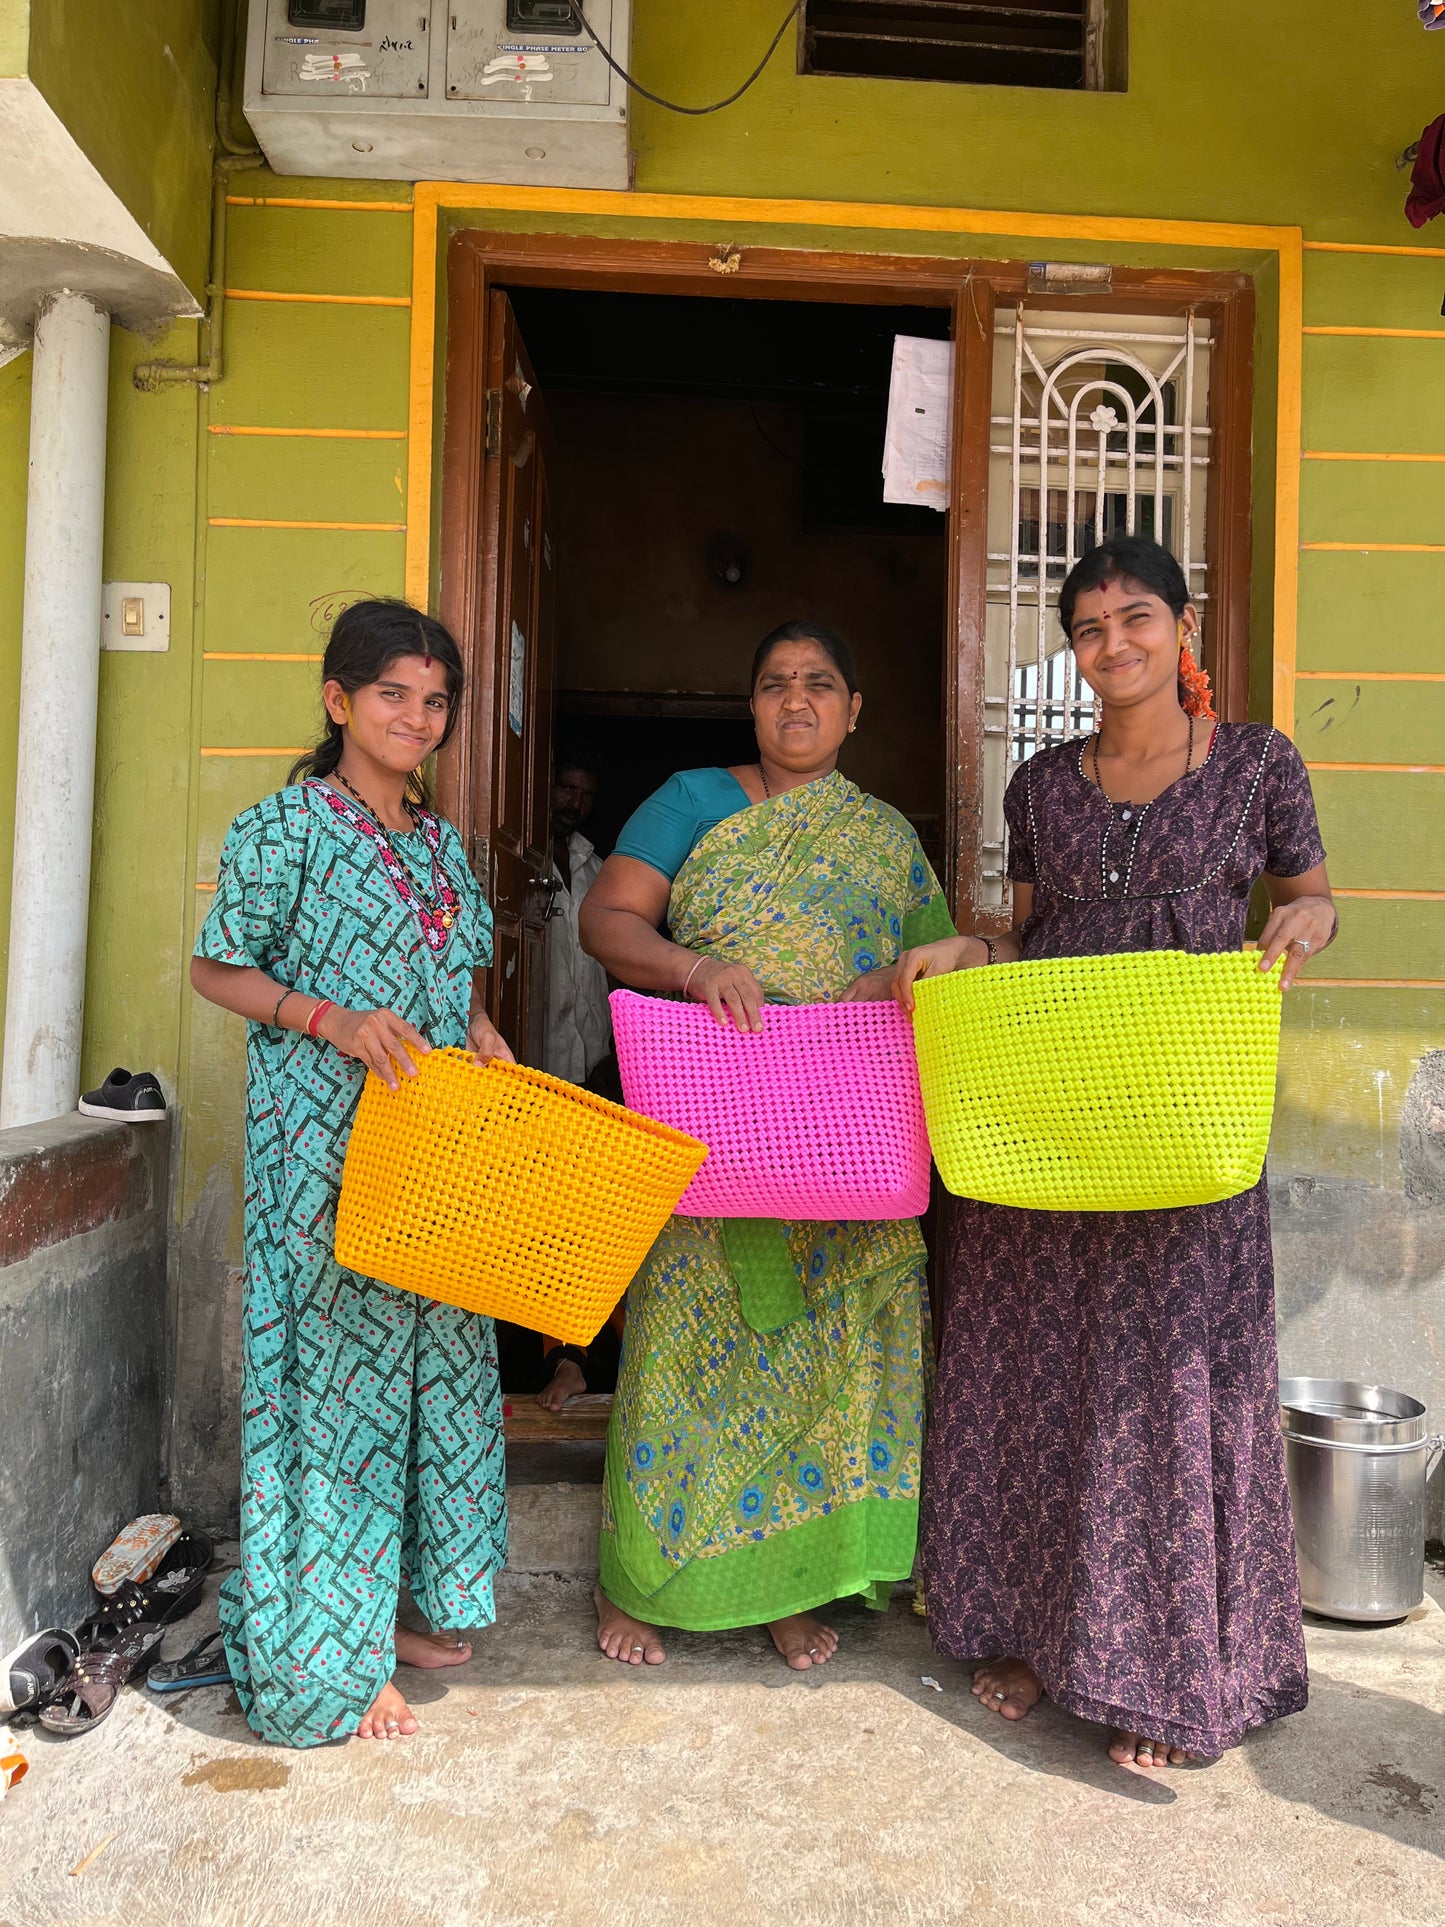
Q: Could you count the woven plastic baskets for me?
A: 3